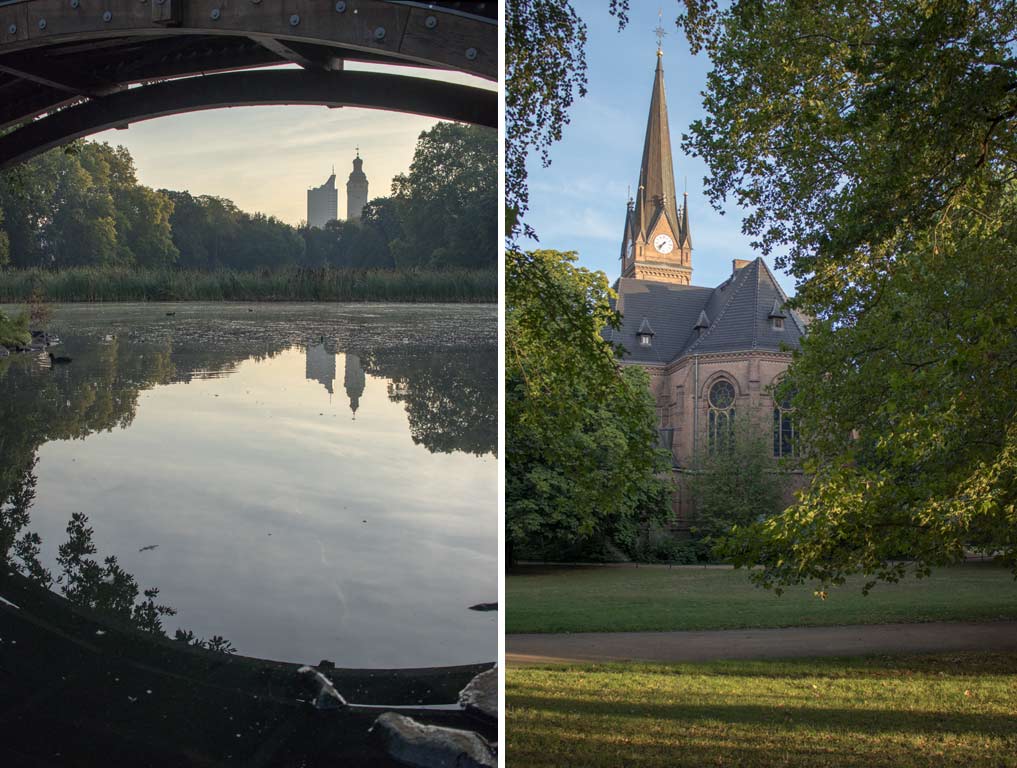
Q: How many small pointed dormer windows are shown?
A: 3